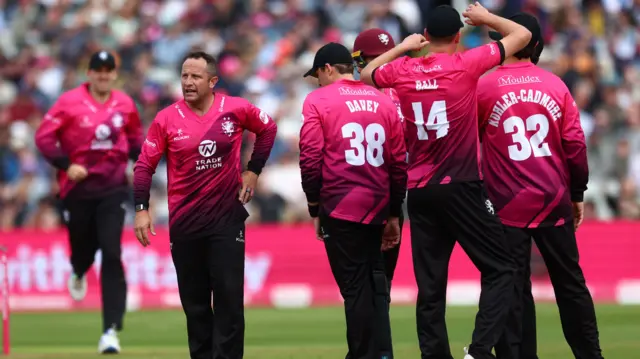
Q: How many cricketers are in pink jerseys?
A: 6